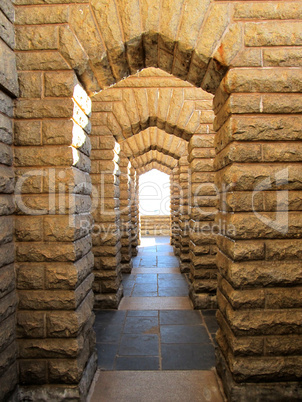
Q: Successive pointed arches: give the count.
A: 5